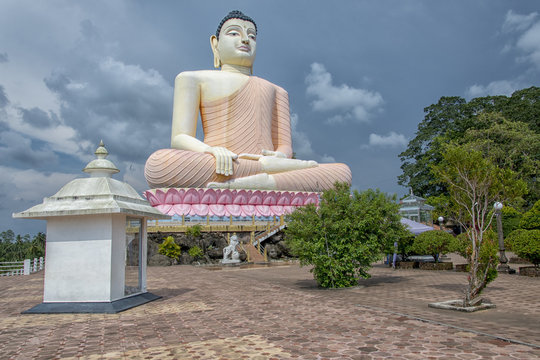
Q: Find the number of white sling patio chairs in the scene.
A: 0